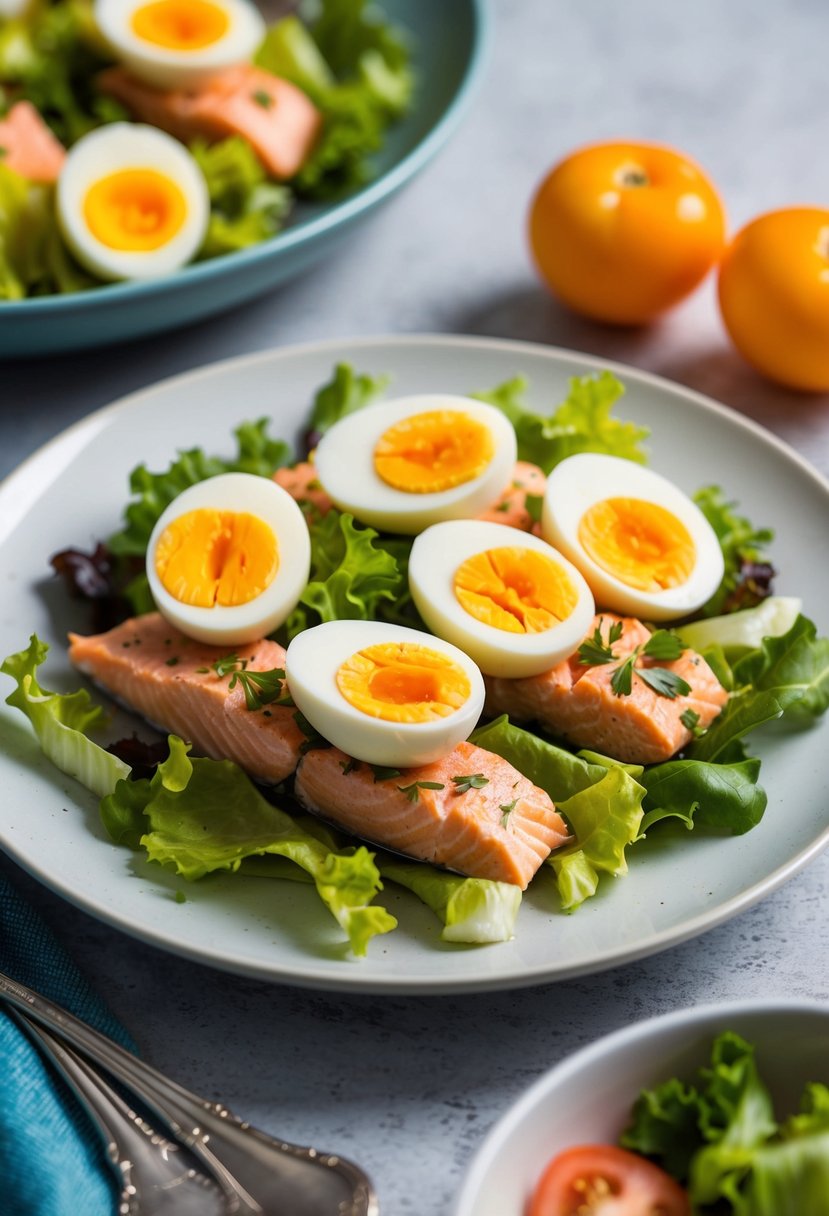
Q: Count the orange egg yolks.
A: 7